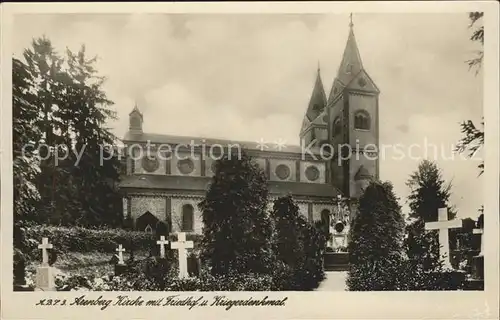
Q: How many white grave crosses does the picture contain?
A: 6